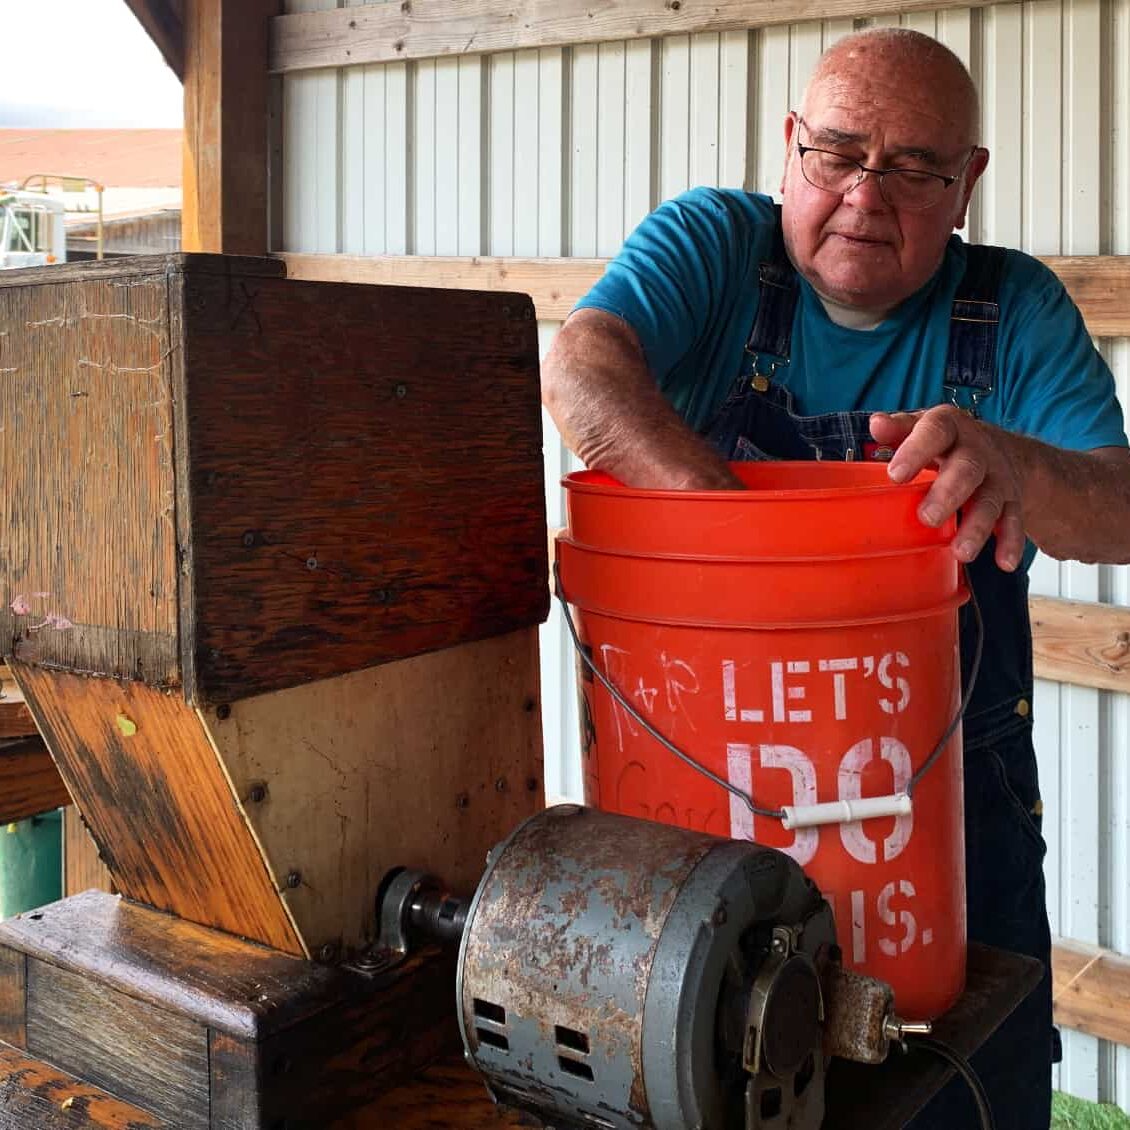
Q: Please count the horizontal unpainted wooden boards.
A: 4